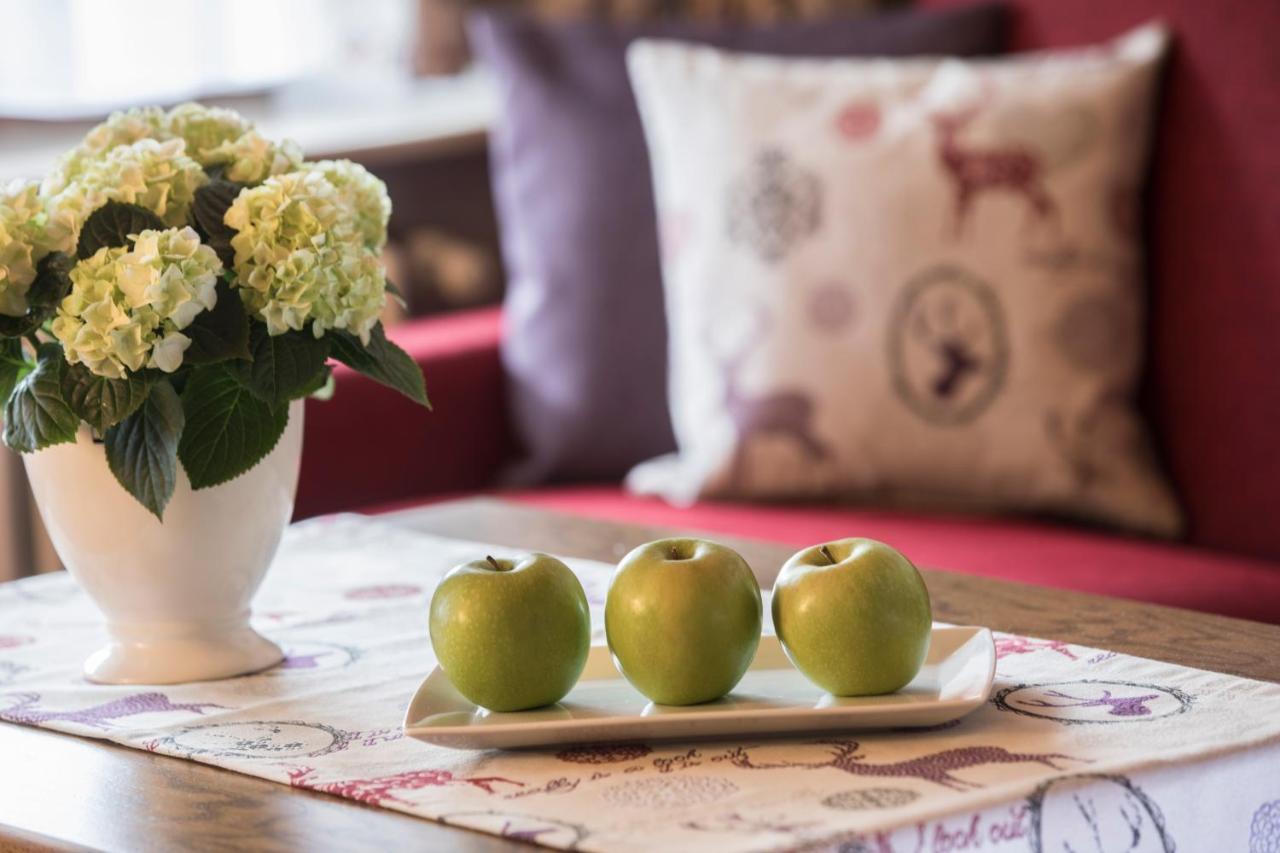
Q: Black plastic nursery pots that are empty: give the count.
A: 0